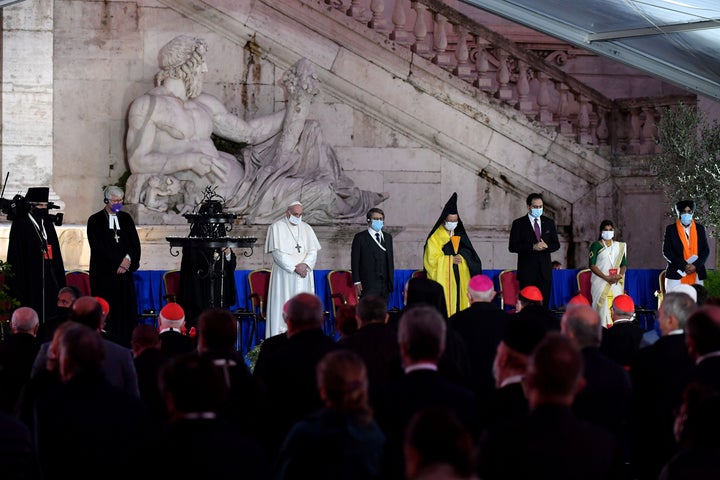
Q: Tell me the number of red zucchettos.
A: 5